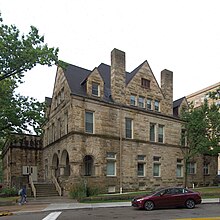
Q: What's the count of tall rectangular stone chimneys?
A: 2